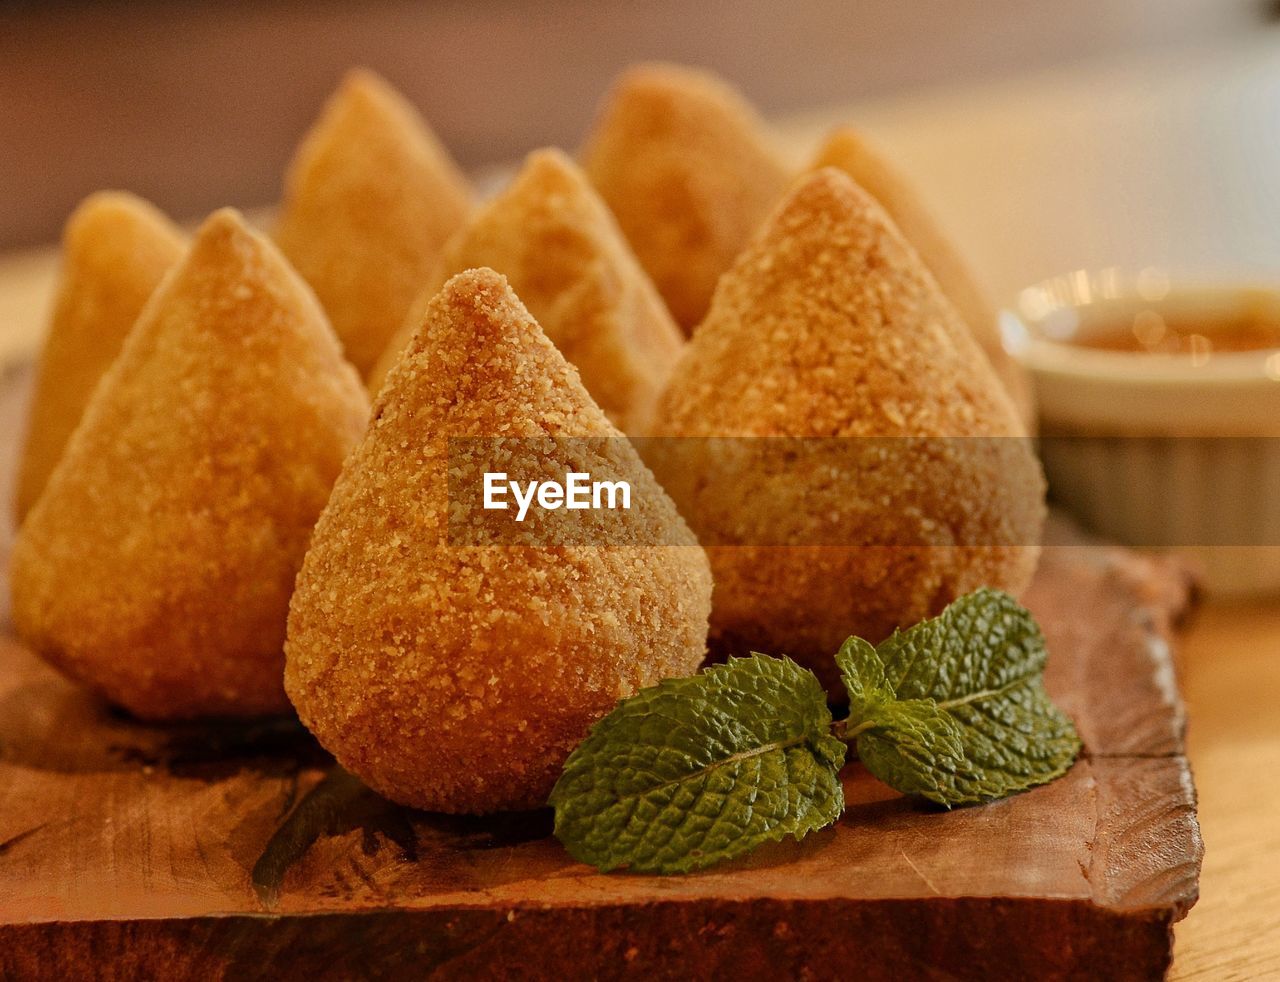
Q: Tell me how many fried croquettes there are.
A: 8